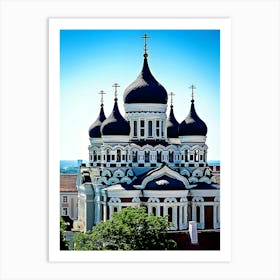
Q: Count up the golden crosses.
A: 5